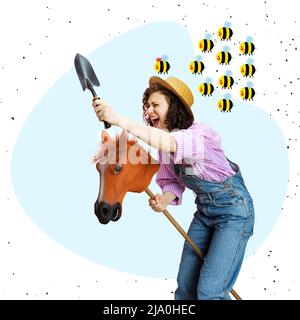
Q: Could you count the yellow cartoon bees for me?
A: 11